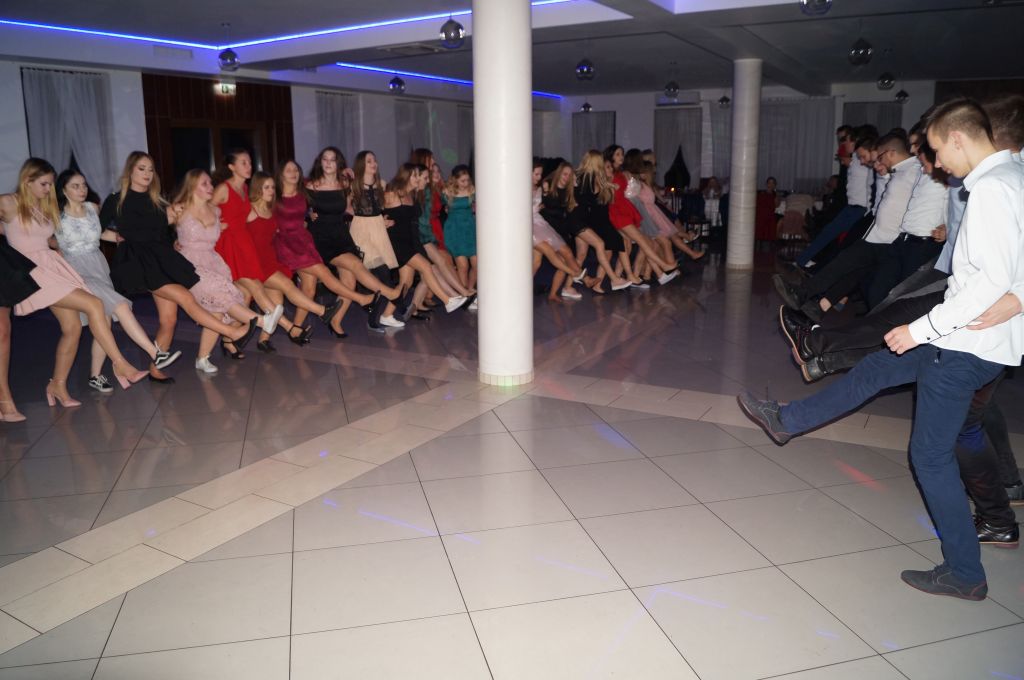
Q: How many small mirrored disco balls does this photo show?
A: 11